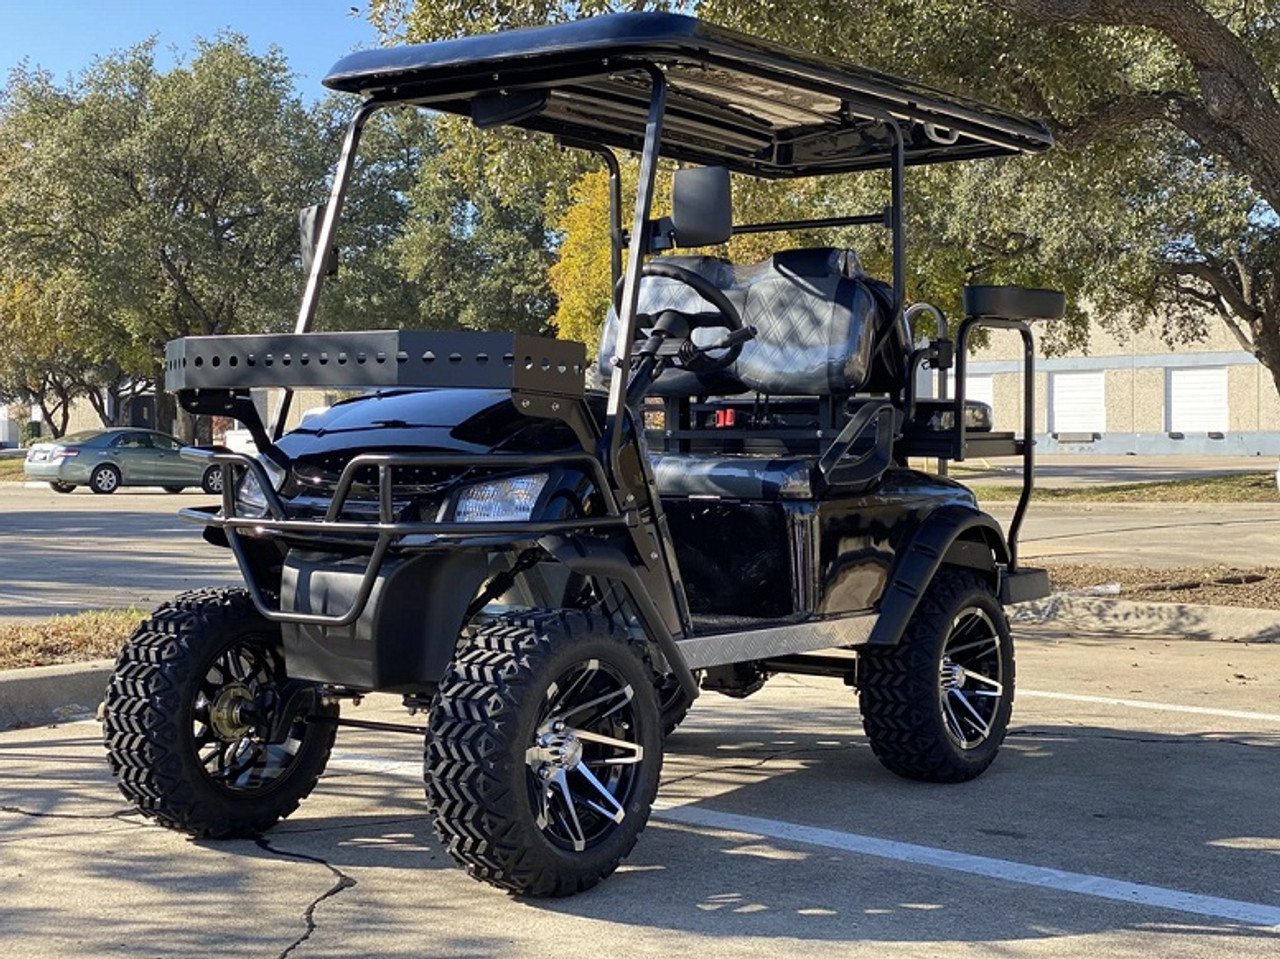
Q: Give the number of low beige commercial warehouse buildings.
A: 1